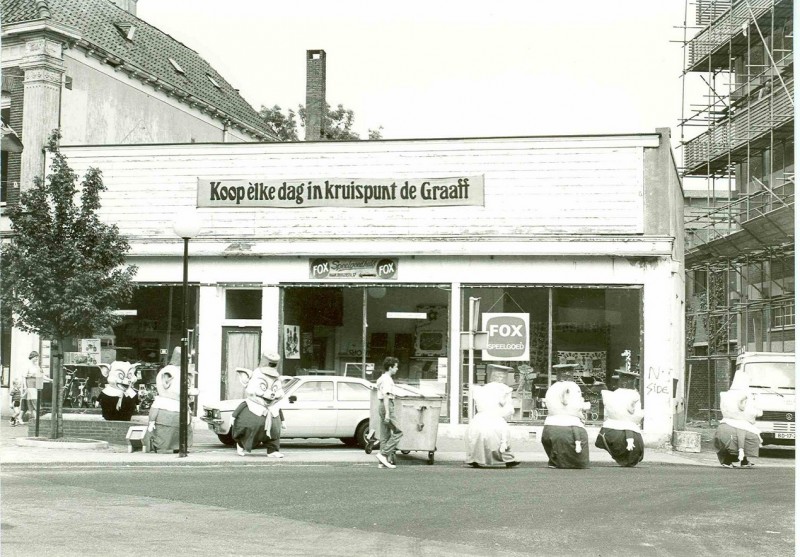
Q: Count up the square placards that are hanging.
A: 1